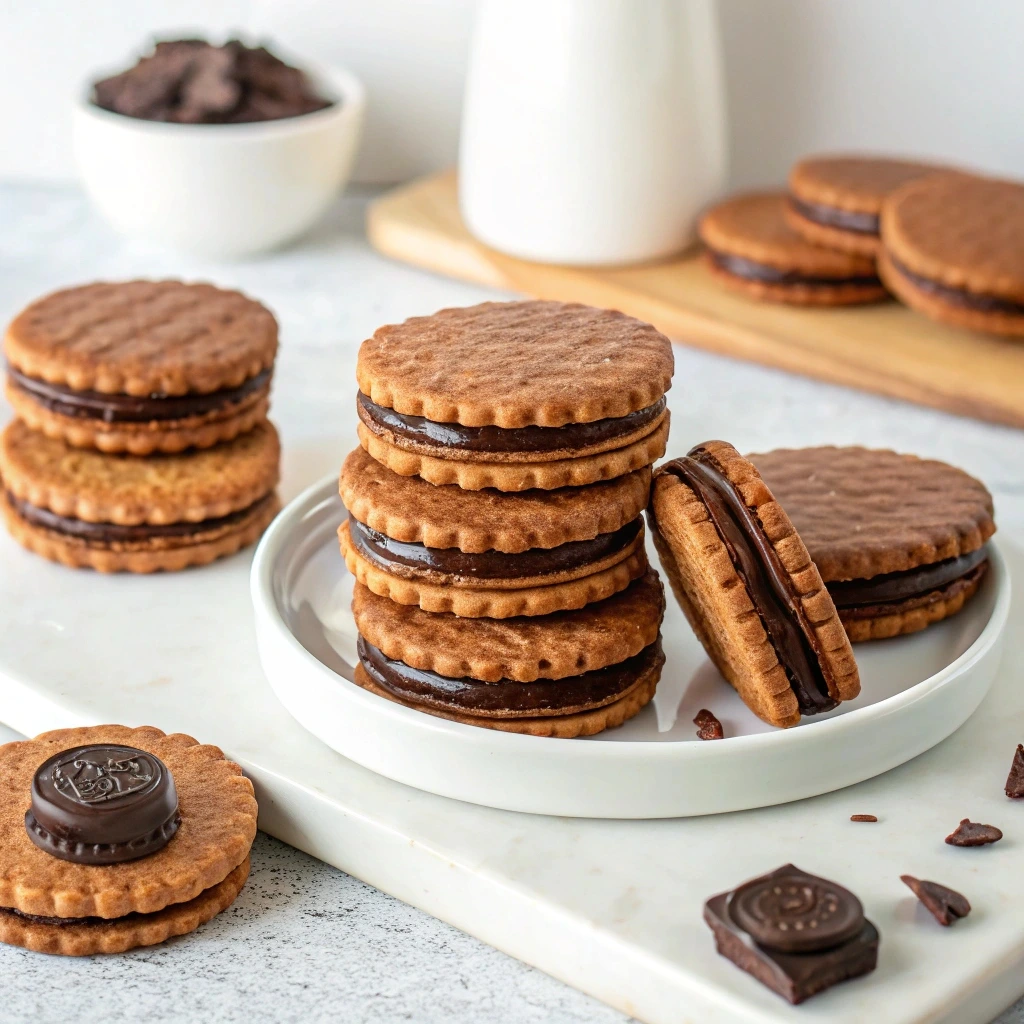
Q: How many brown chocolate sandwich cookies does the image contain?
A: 11